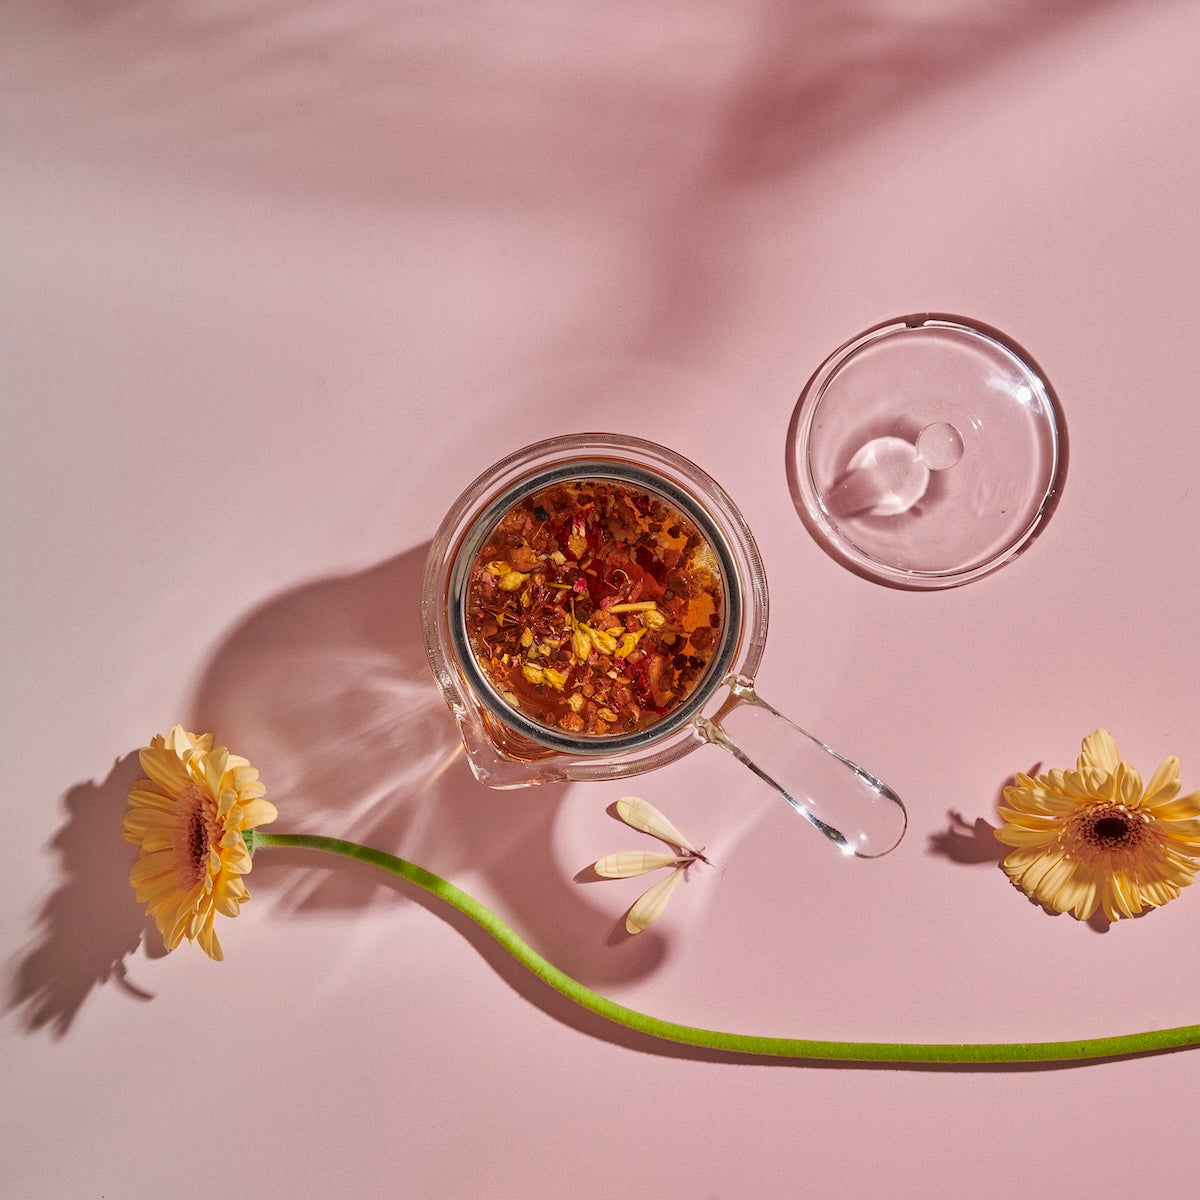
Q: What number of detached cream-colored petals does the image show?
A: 3